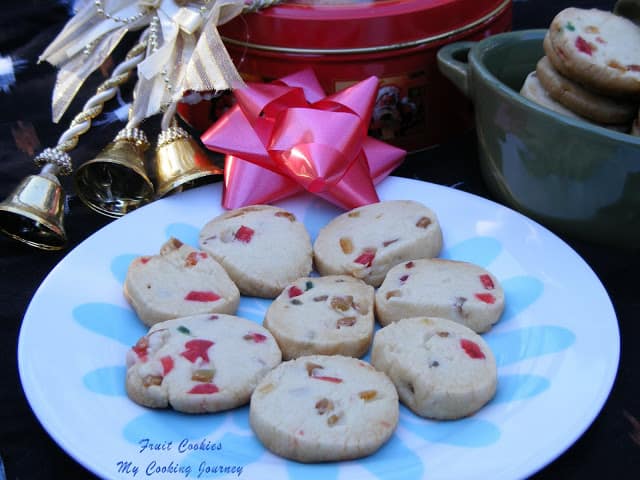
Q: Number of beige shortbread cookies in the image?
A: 11